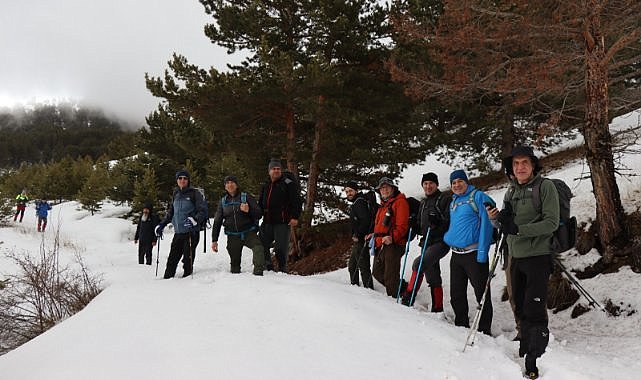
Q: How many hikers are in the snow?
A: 11